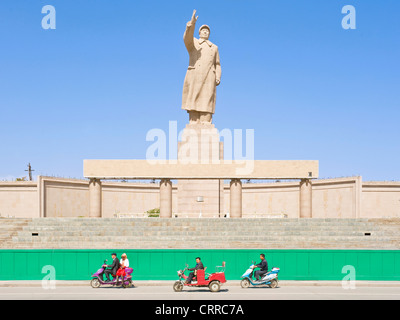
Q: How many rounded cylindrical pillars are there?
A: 4